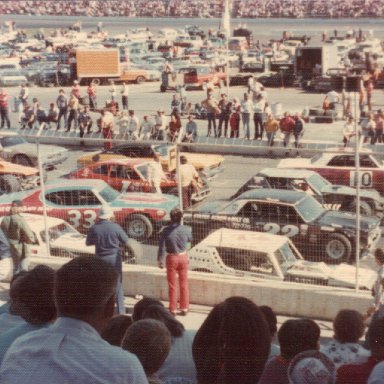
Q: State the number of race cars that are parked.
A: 10